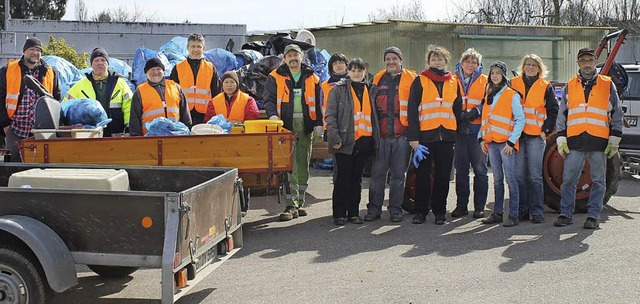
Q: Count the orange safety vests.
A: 13